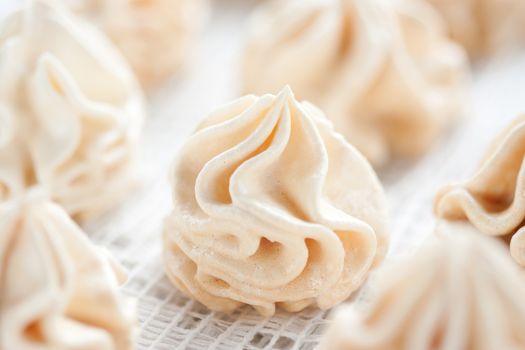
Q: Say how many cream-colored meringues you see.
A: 8